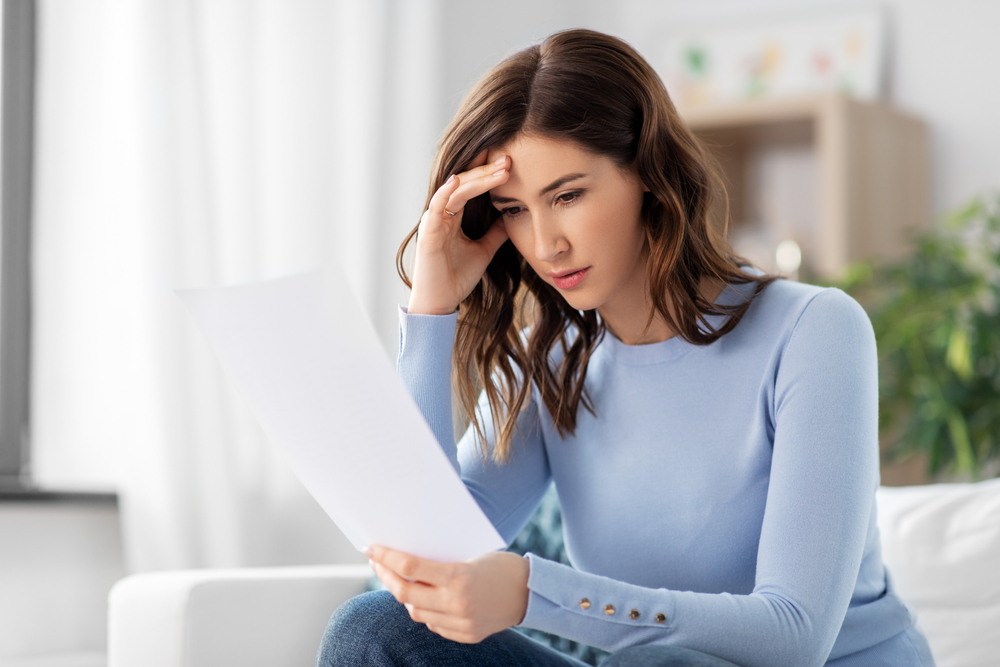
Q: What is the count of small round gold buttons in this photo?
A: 4